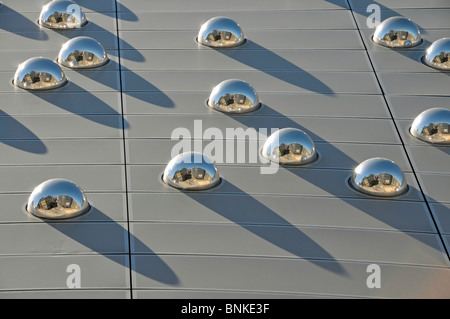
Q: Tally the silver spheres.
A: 12